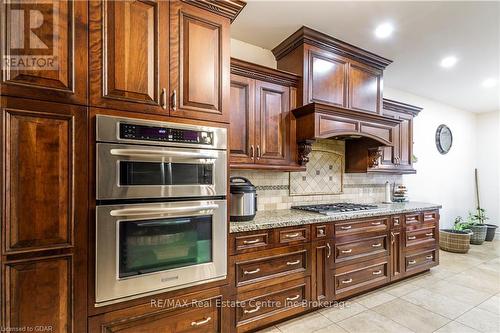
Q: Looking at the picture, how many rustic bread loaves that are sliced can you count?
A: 0